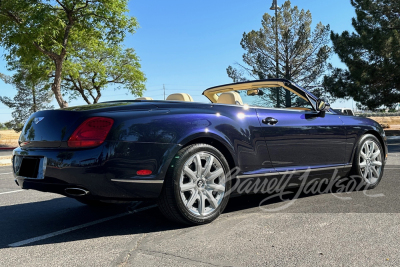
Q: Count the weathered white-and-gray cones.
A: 0